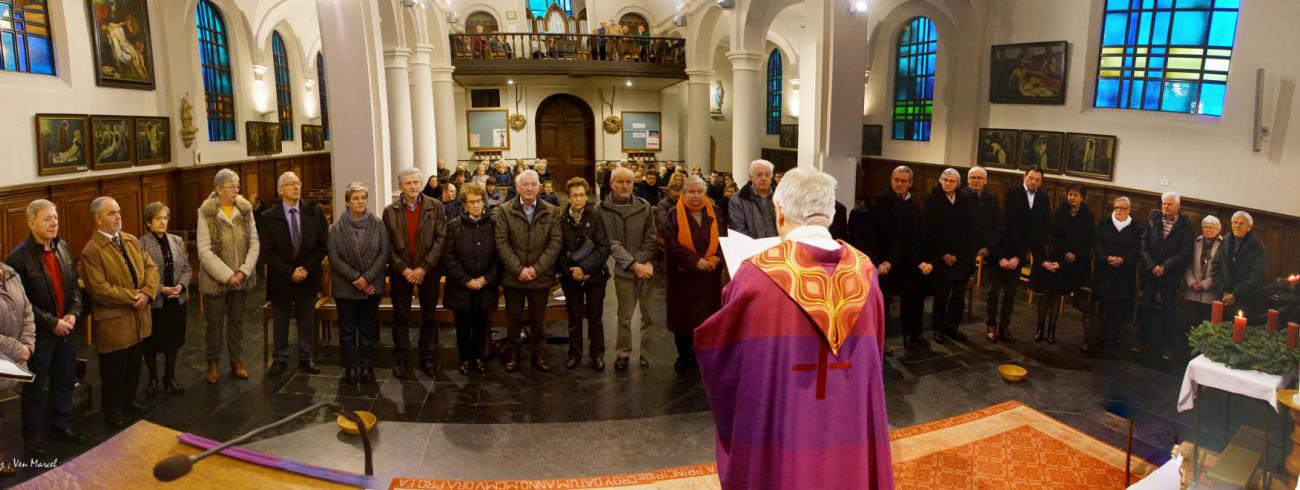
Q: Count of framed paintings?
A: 14